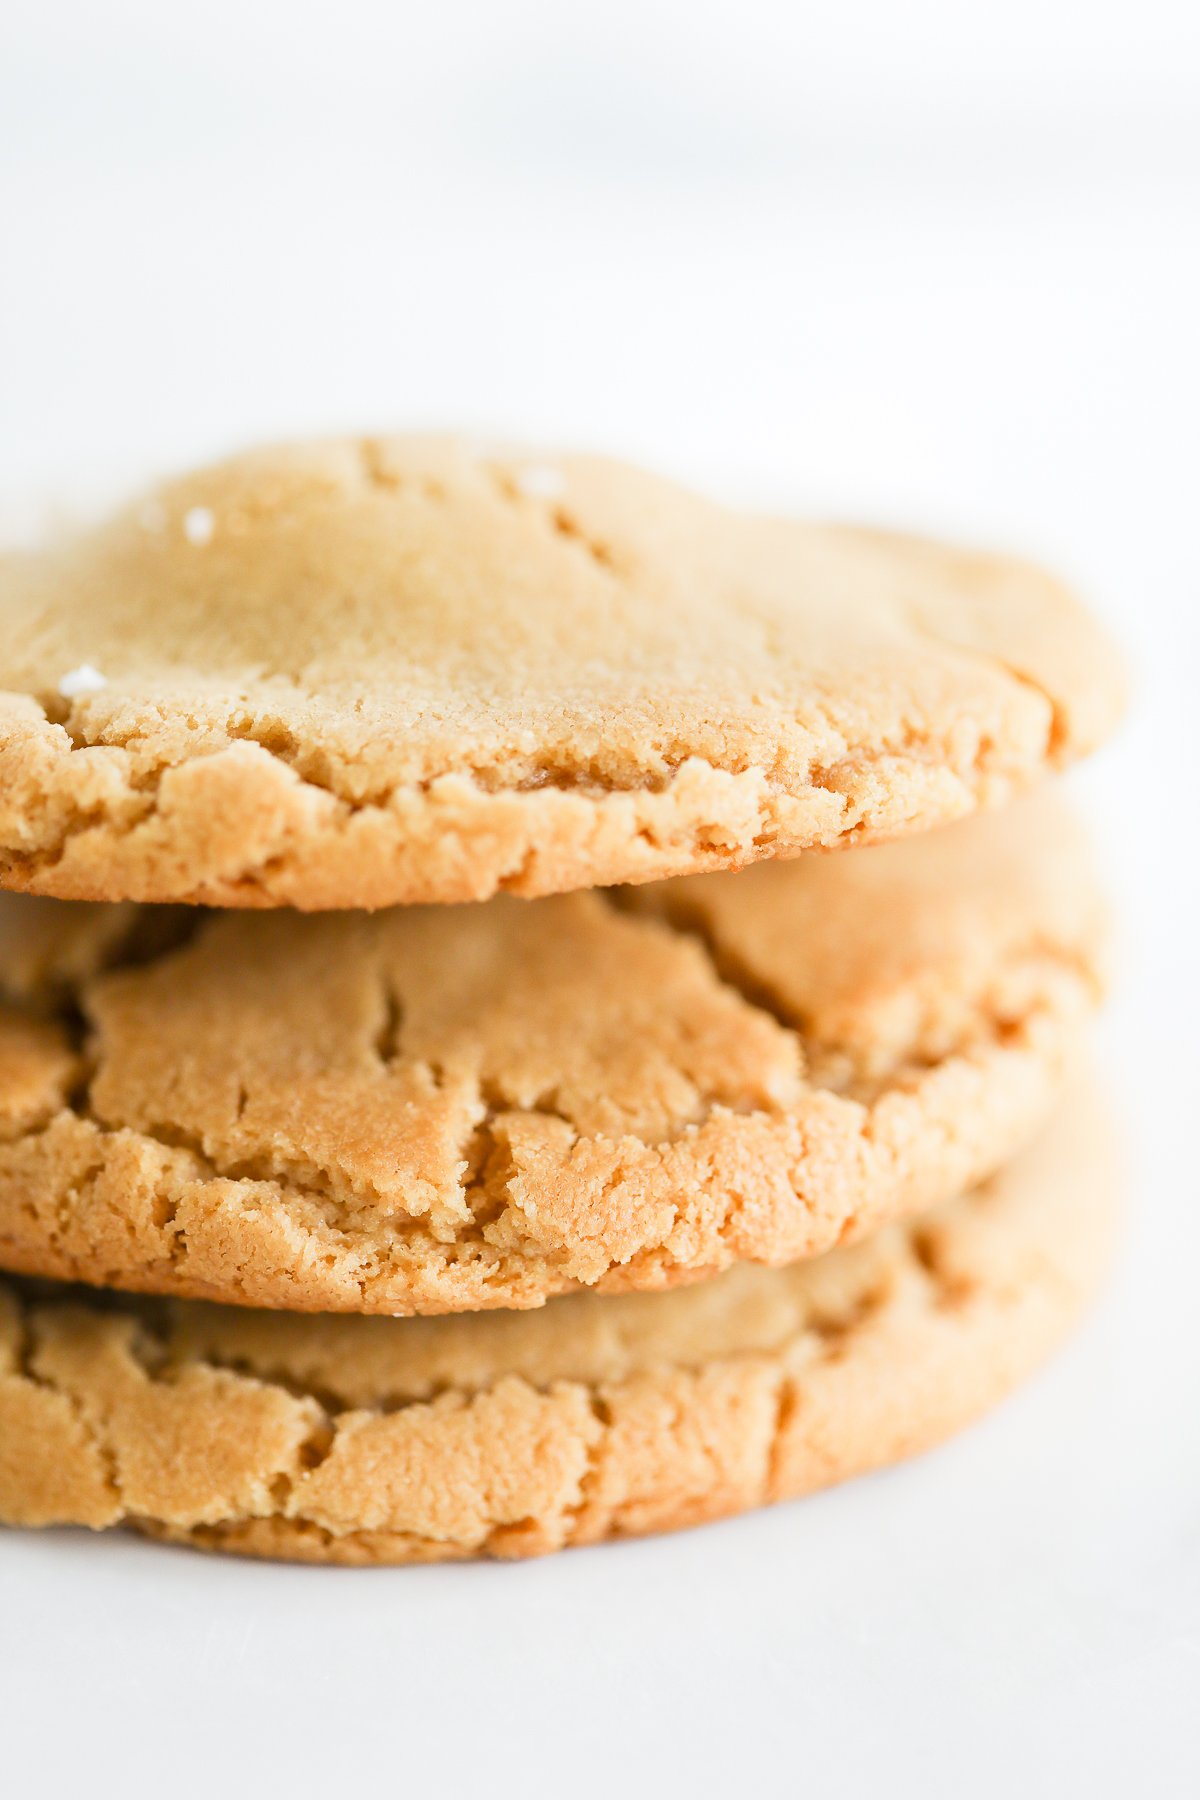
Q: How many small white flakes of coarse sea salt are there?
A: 3